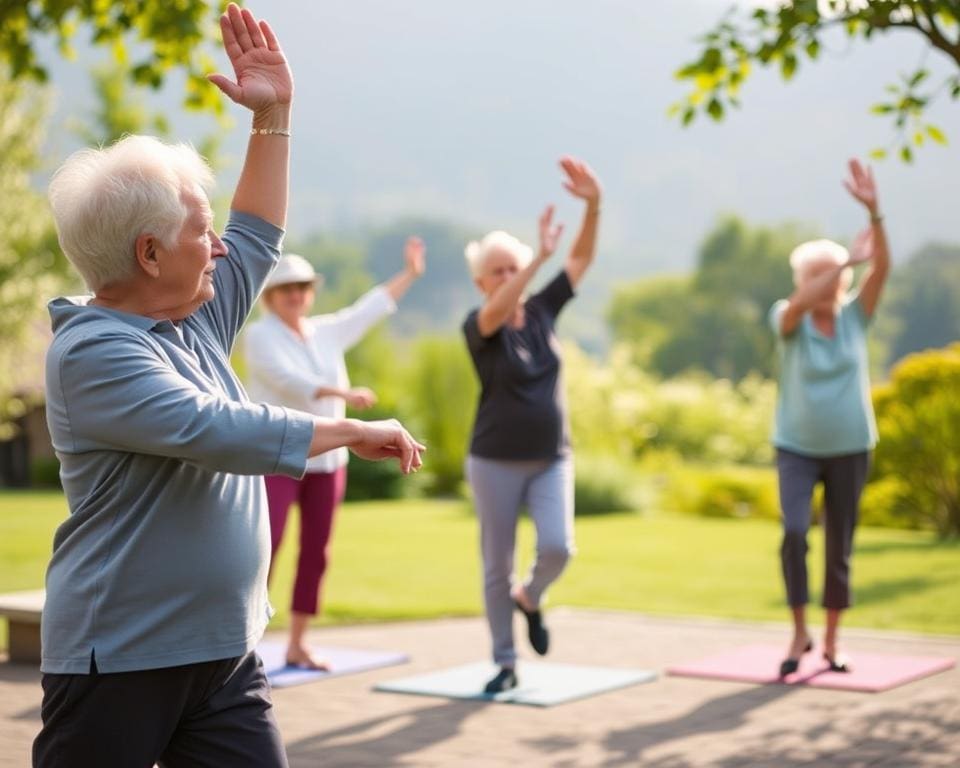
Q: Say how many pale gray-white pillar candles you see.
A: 0